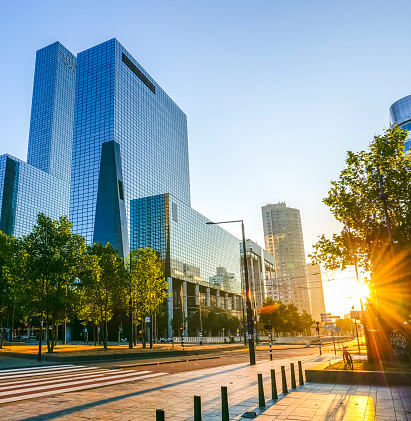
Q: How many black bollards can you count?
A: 8